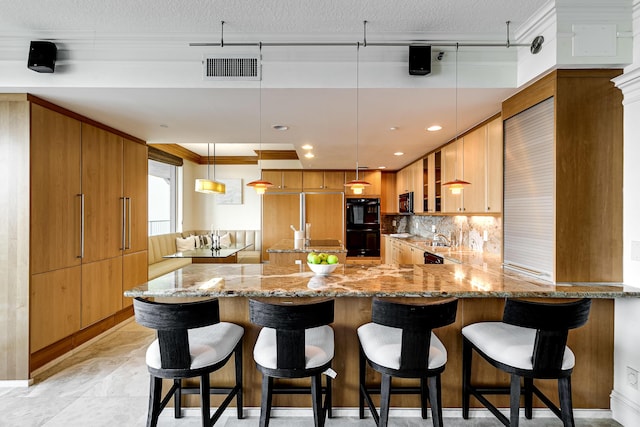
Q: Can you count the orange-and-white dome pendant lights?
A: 3